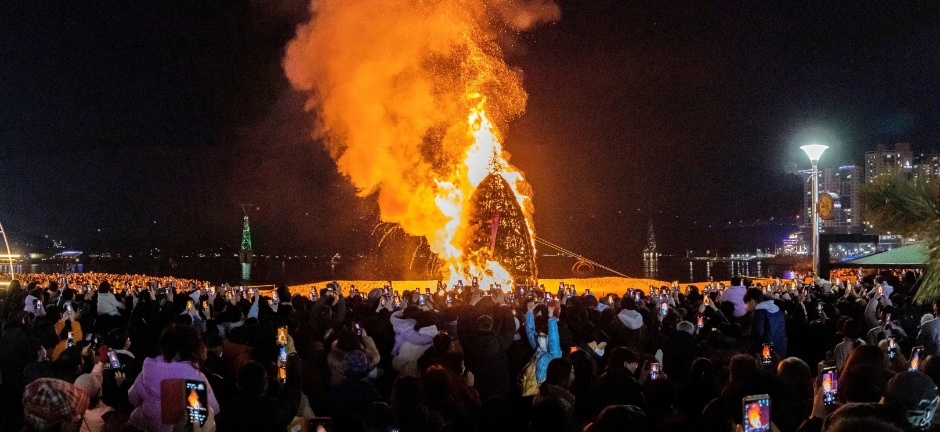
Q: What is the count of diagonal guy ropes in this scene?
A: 2